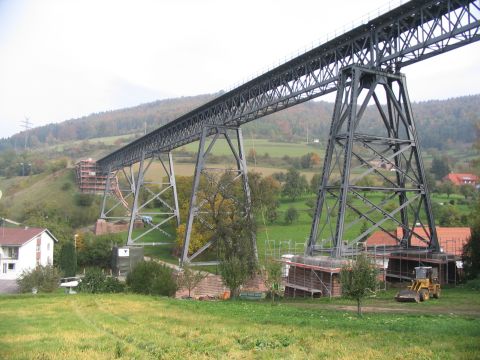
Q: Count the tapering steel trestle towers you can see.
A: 4